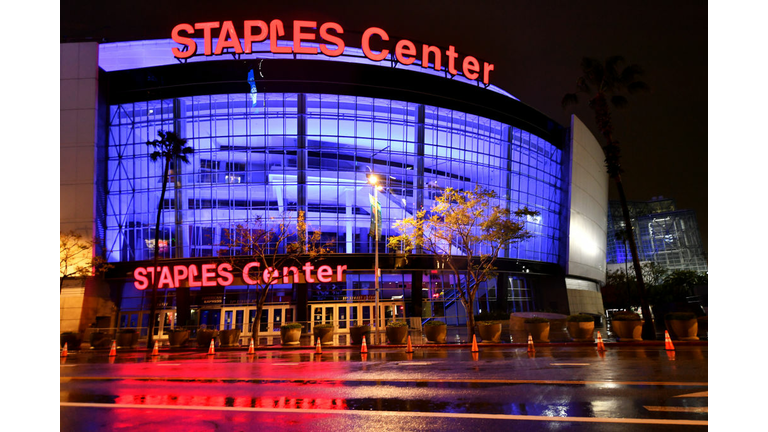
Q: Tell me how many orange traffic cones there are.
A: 12